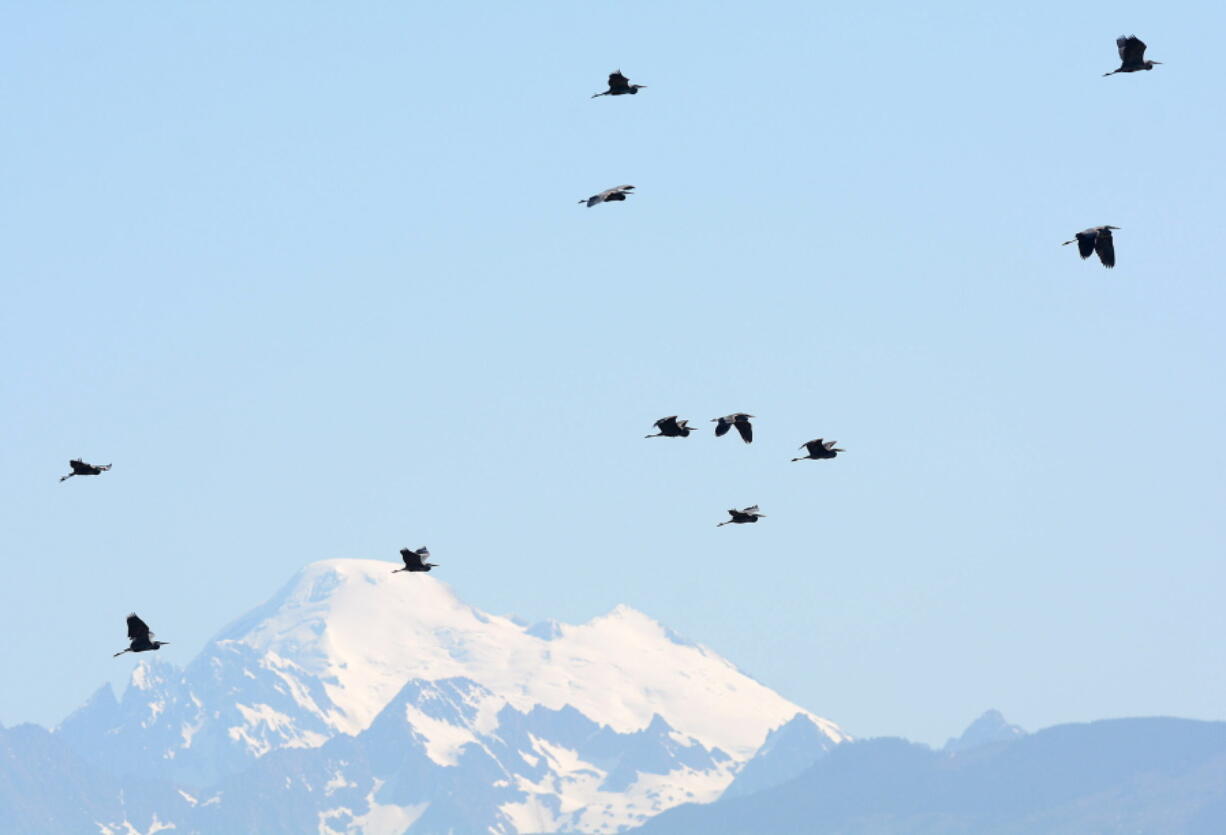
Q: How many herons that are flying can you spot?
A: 11